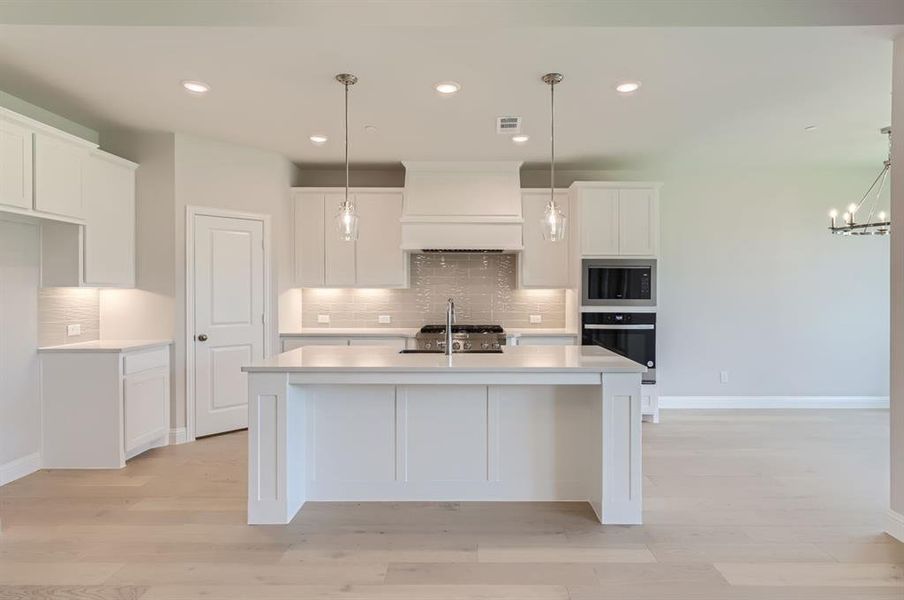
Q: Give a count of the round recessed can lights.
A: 5